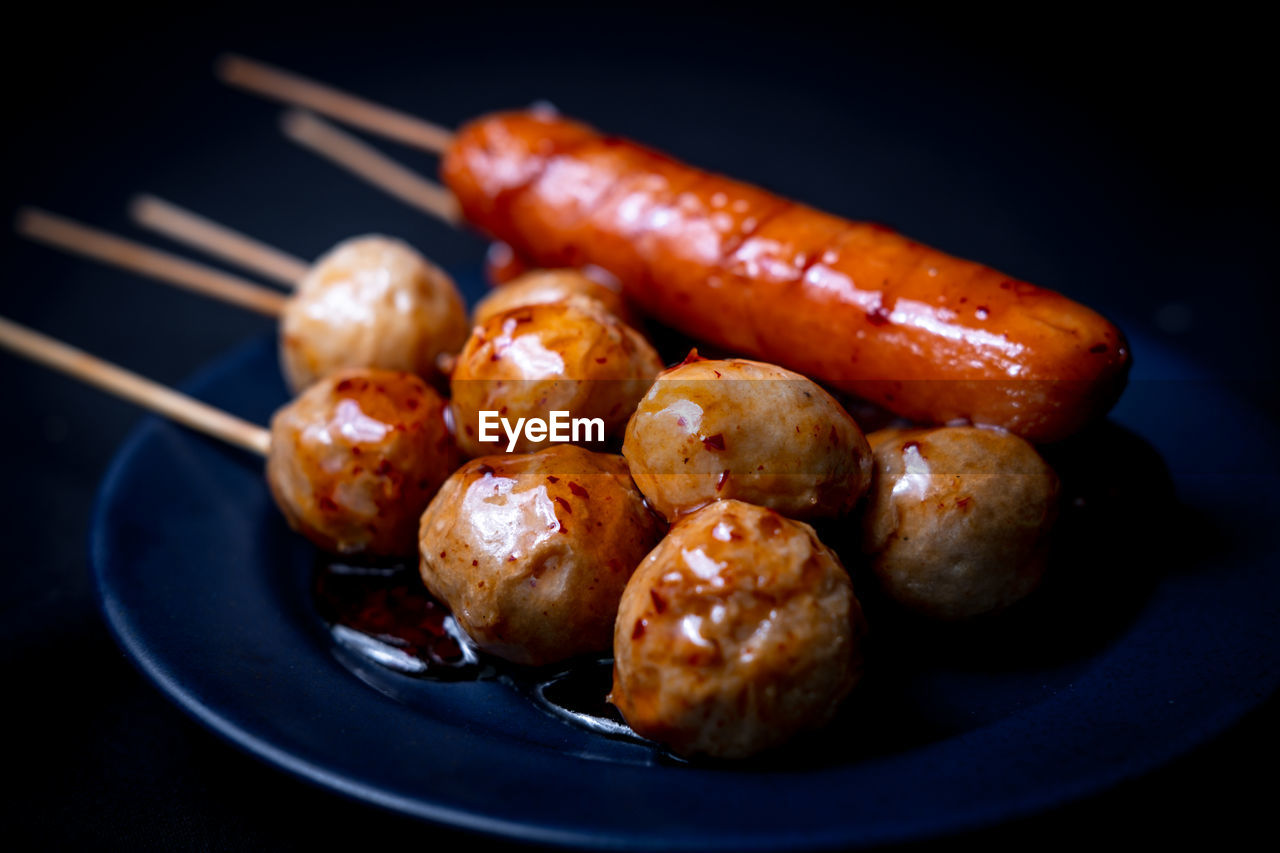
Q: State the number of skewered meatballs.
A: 8